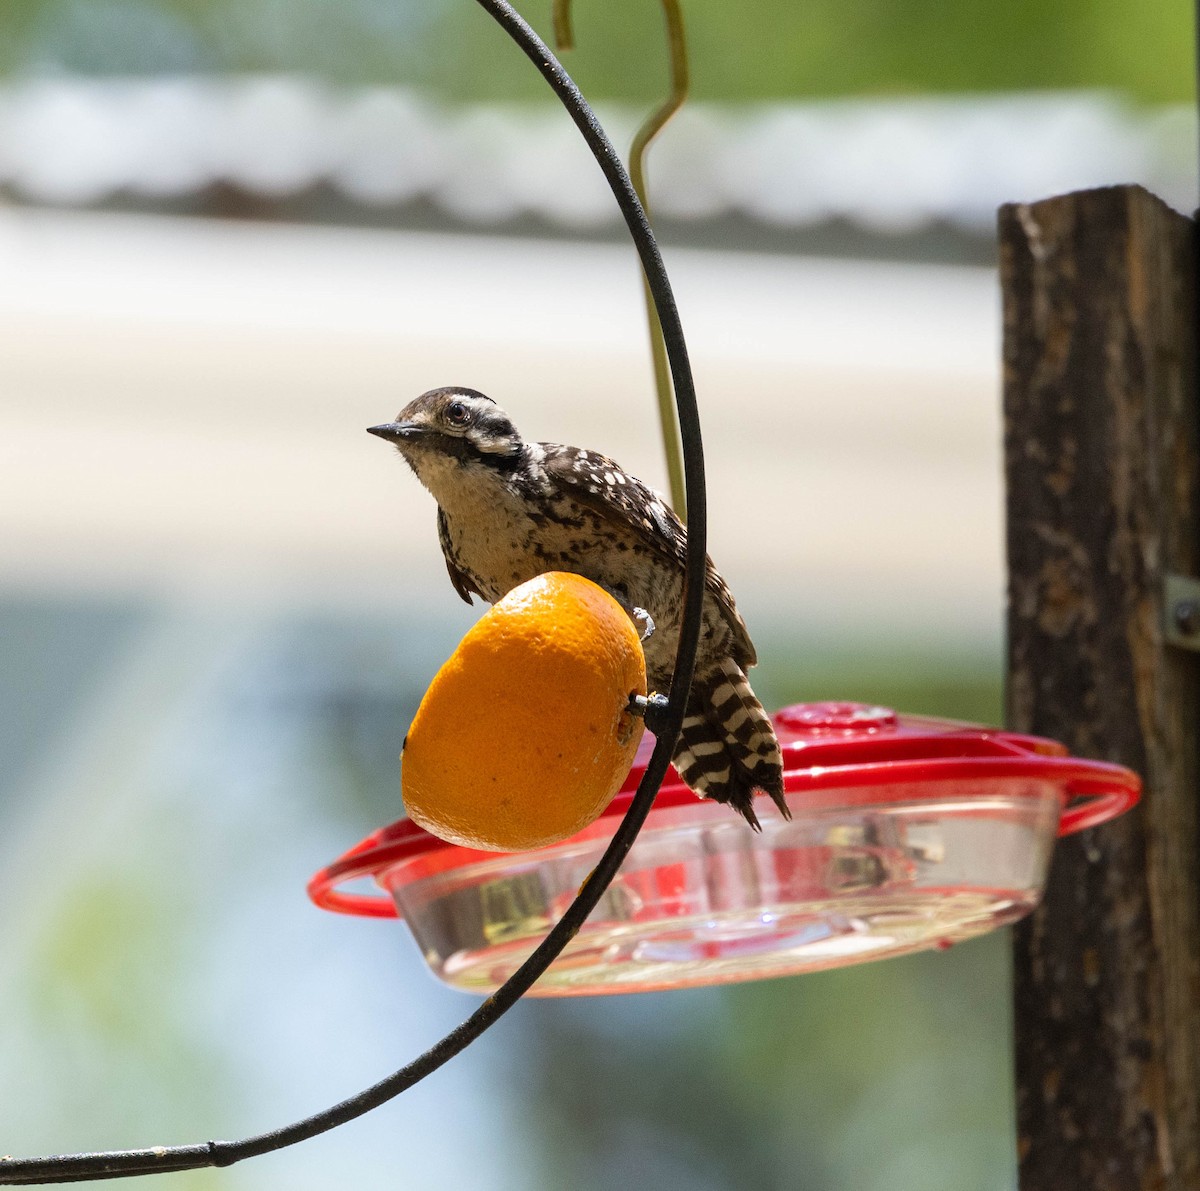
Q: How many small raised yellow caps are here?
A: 0